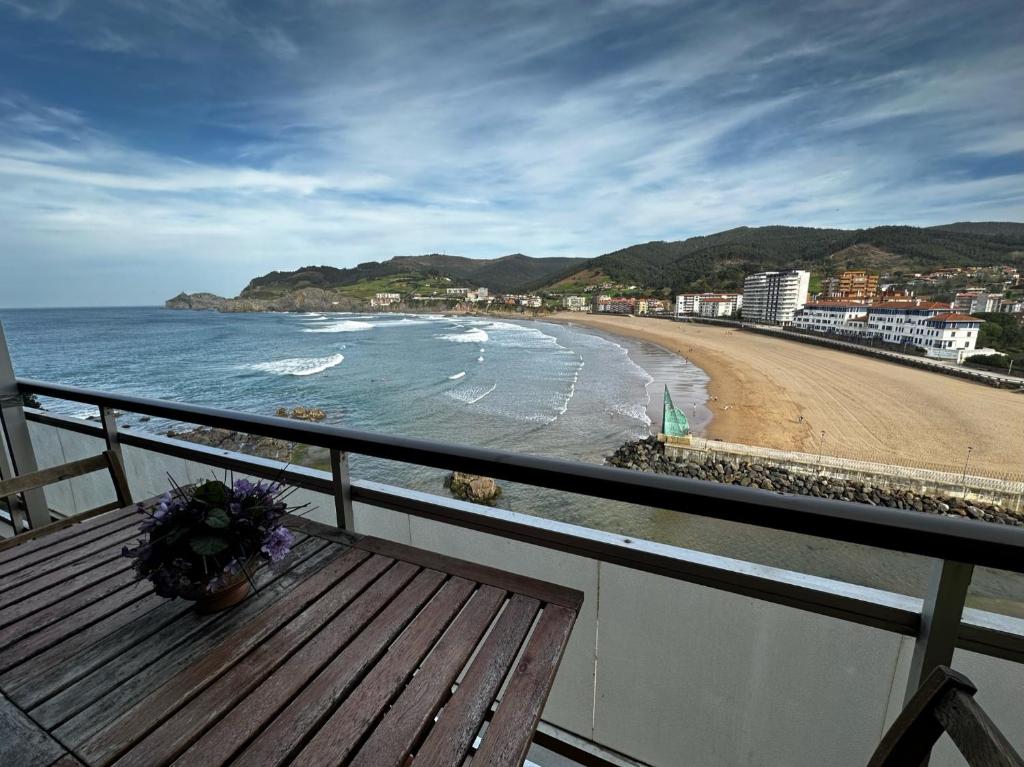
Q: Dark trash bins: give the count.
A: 0